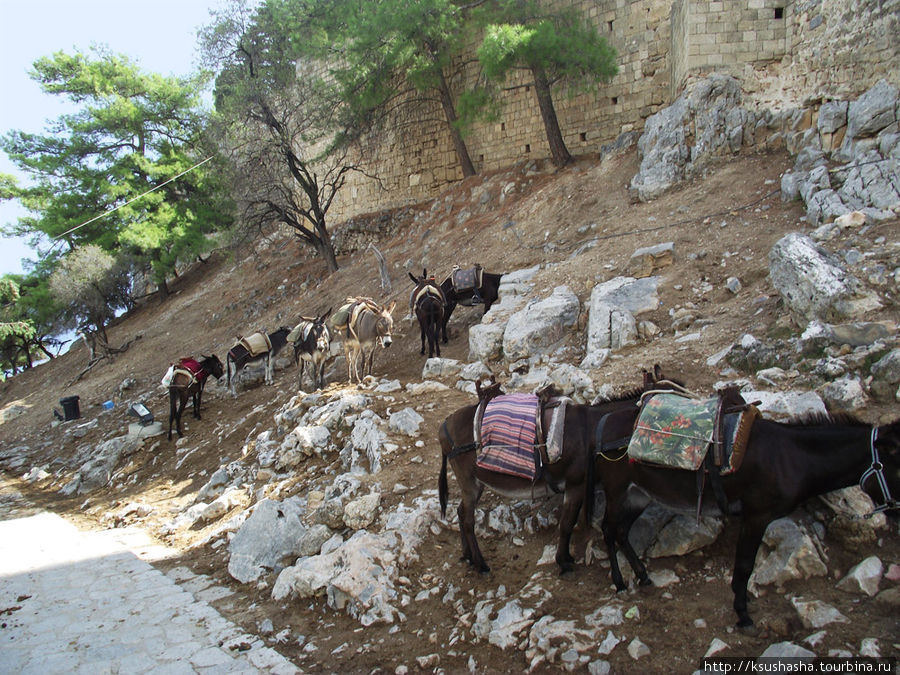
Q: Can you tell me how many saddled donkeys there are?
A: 8